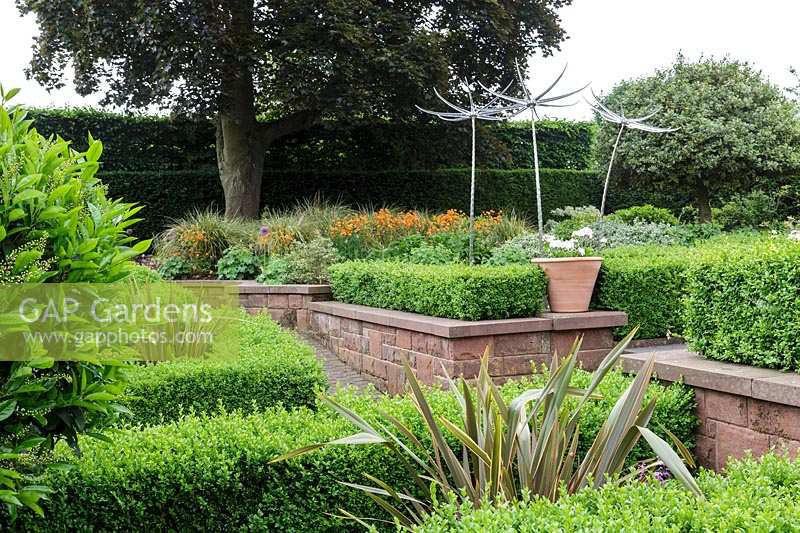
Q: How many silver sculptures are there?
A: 3